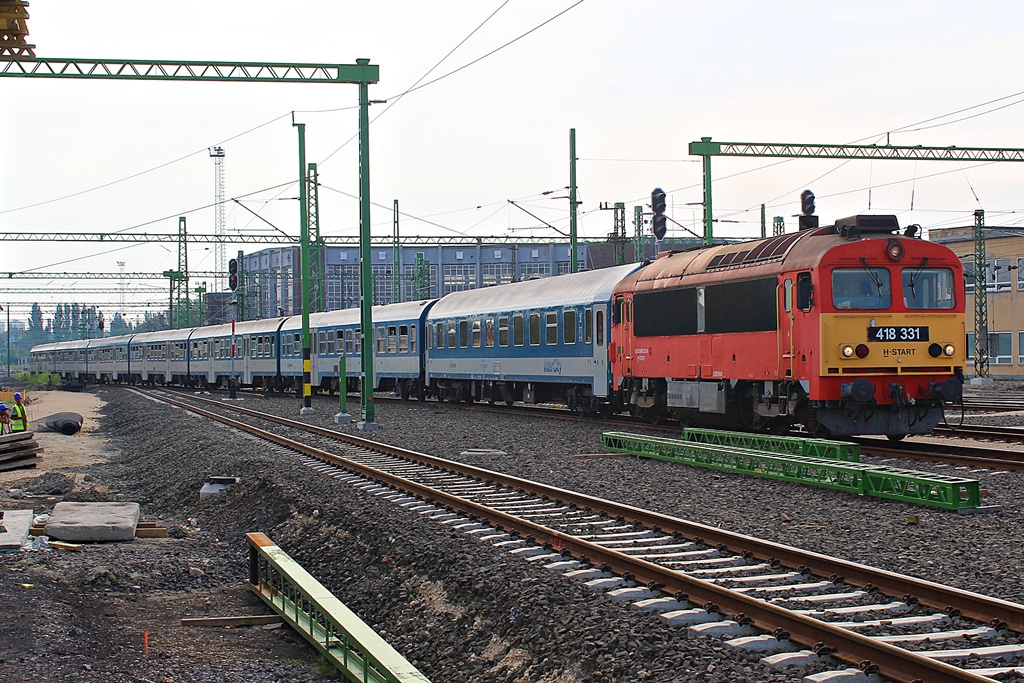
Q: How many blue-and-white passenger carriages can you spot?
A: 7